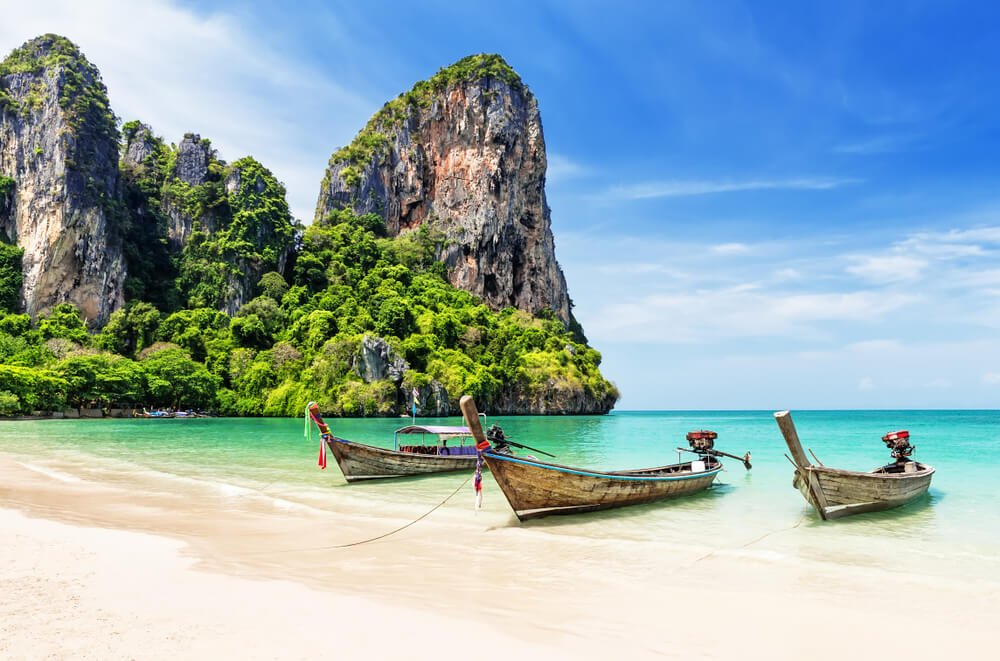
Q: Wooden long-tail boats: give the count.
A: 3